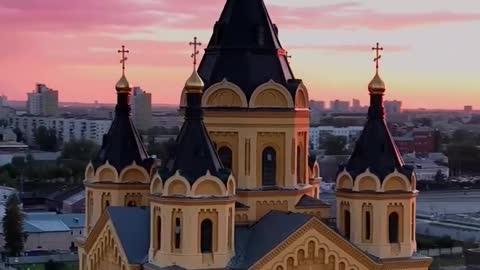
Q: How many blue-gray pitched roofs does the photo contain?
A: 2